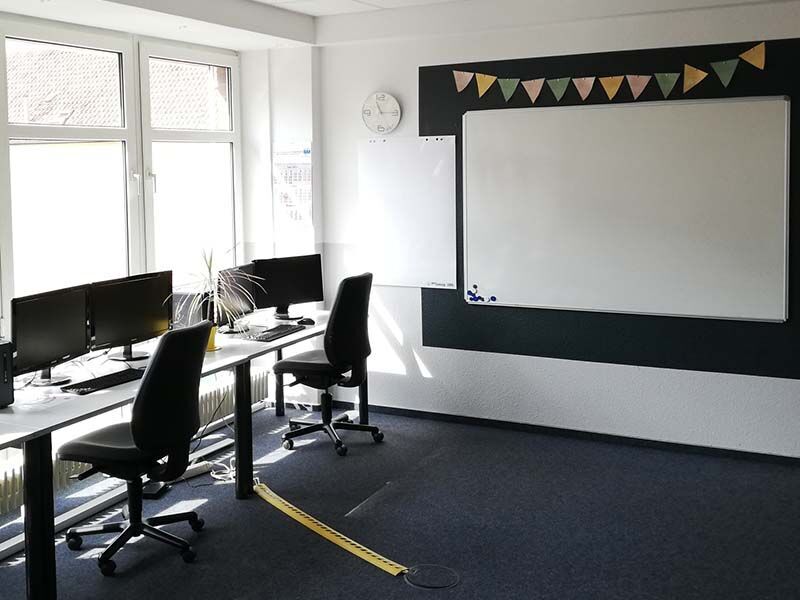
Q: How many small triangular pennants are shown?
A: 12